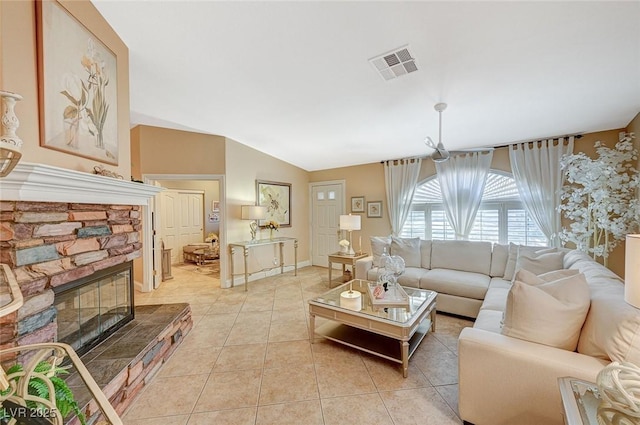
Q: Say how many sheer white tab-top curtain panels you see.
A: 3